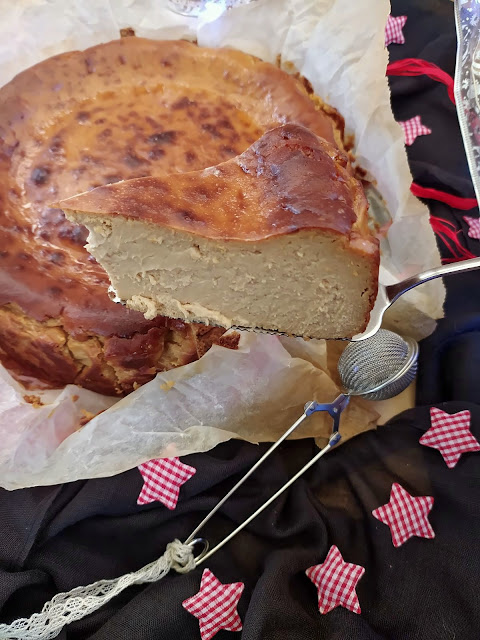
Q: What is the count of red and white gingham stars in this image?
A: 8